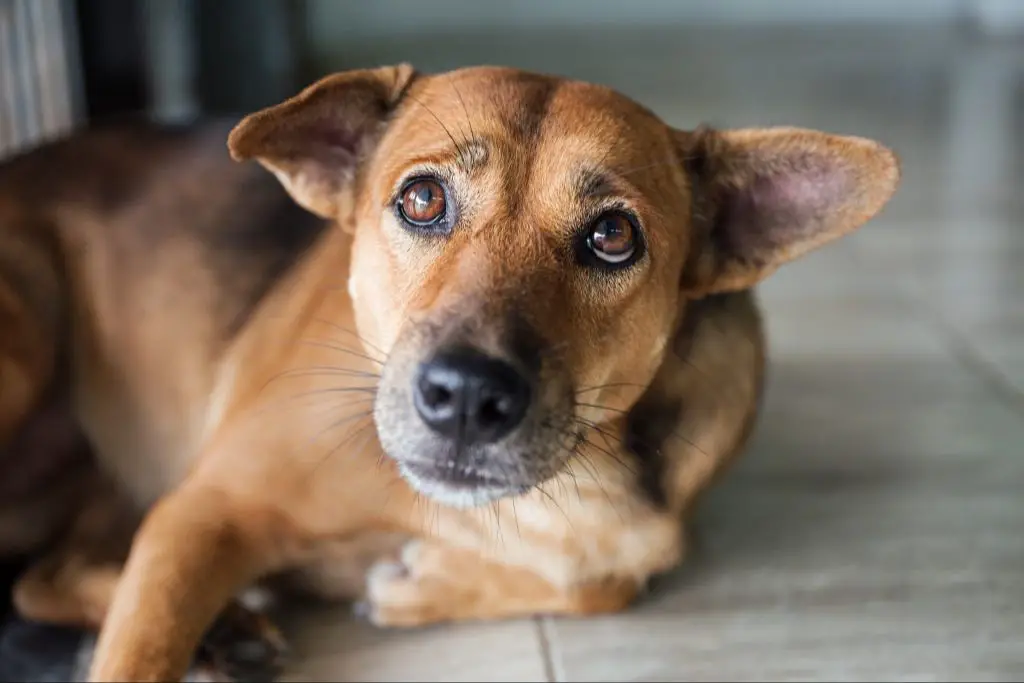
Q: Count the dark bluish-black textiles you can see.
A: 1